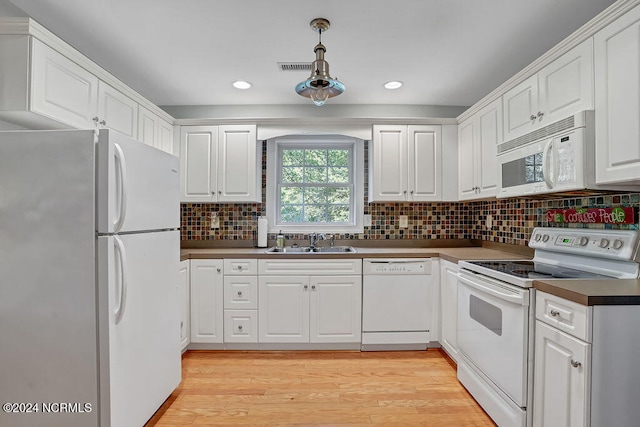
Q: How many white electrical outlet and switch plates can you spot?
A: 4